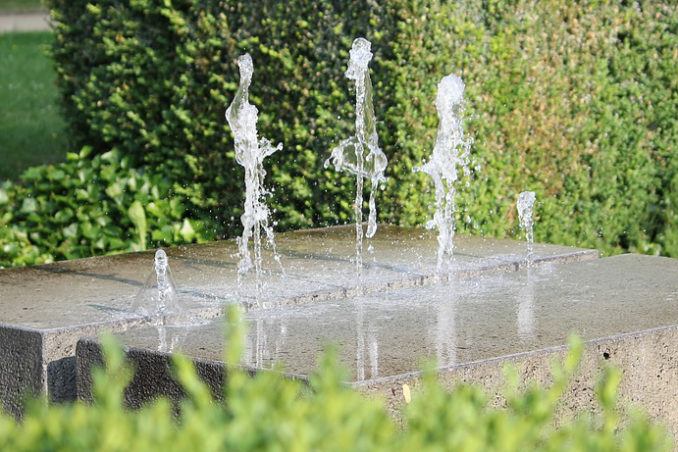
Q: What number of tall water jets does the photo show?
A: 3